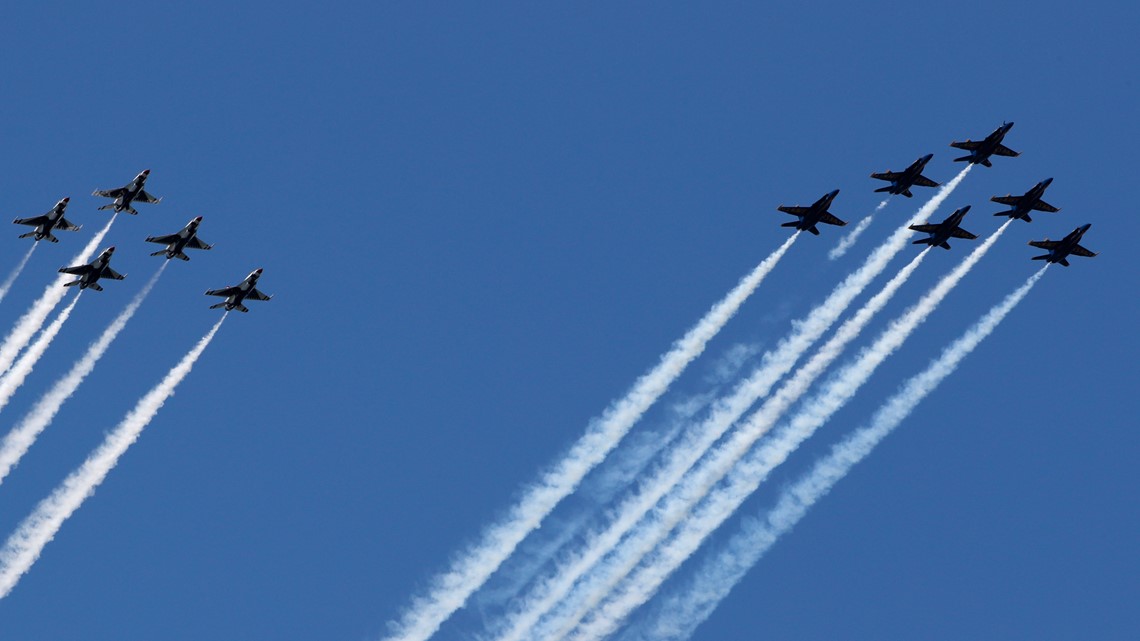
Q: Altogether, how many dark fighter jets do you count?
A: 11